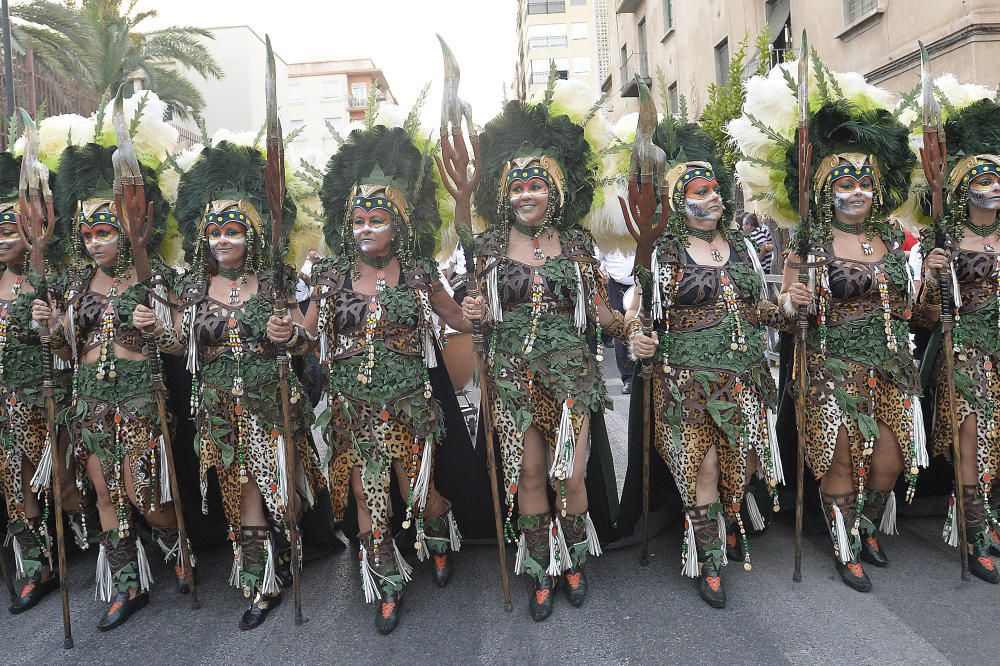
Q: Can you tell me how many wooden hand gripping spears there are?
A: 7